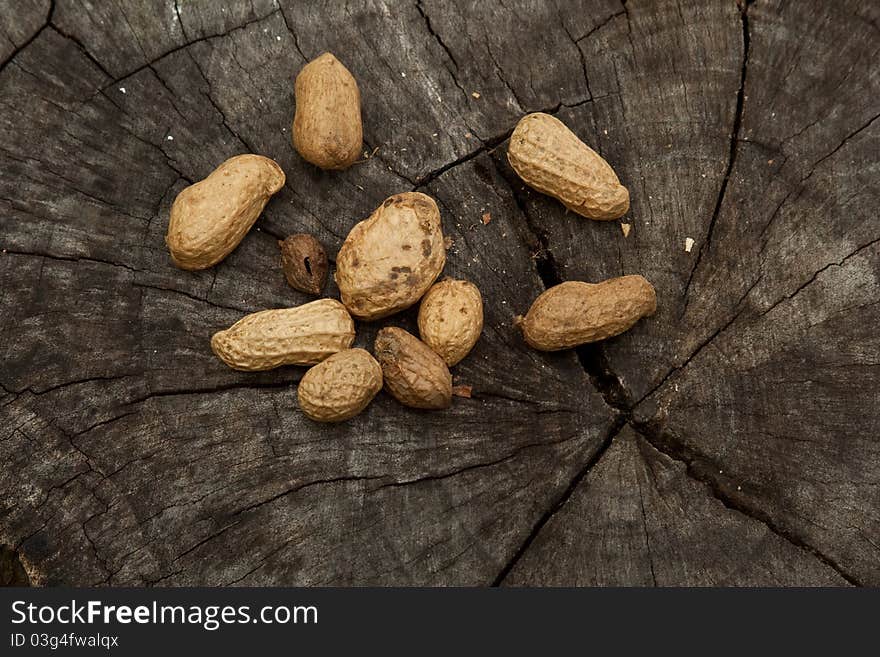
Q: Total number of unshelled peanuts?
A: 10